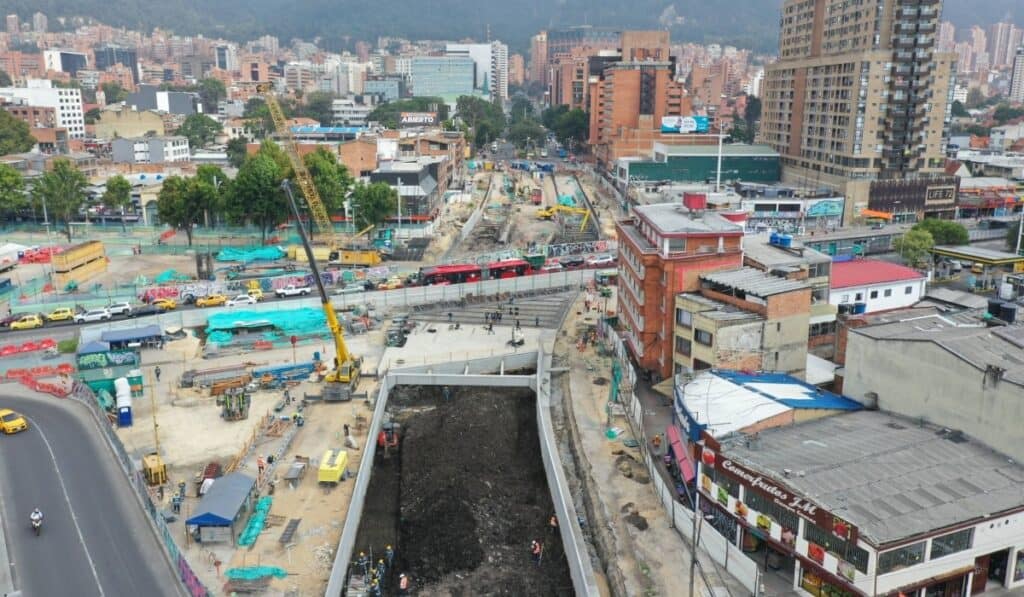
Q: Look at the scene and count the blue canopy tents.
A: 3